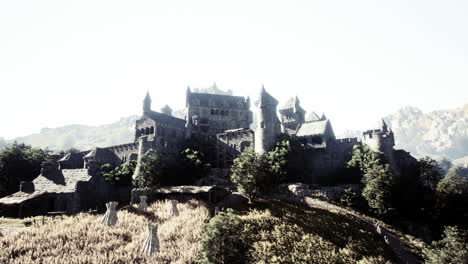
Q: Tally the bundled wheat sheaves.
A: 4